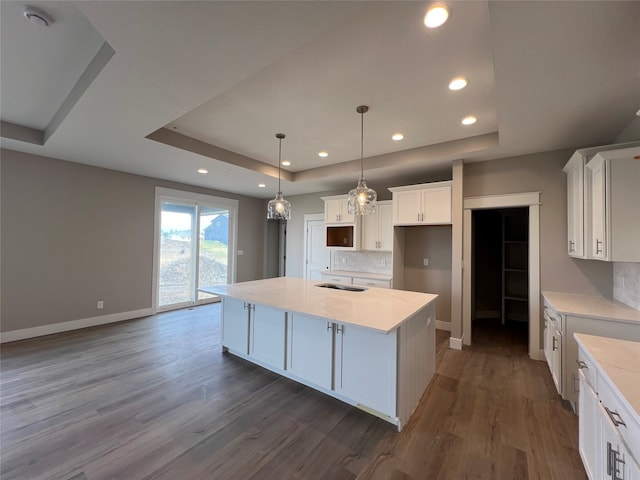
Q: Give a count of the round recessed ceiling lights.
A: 8